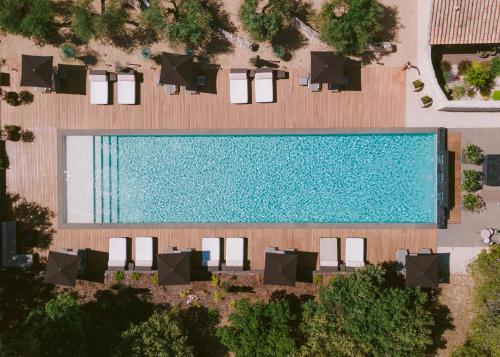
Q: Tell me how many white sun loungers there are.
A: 10